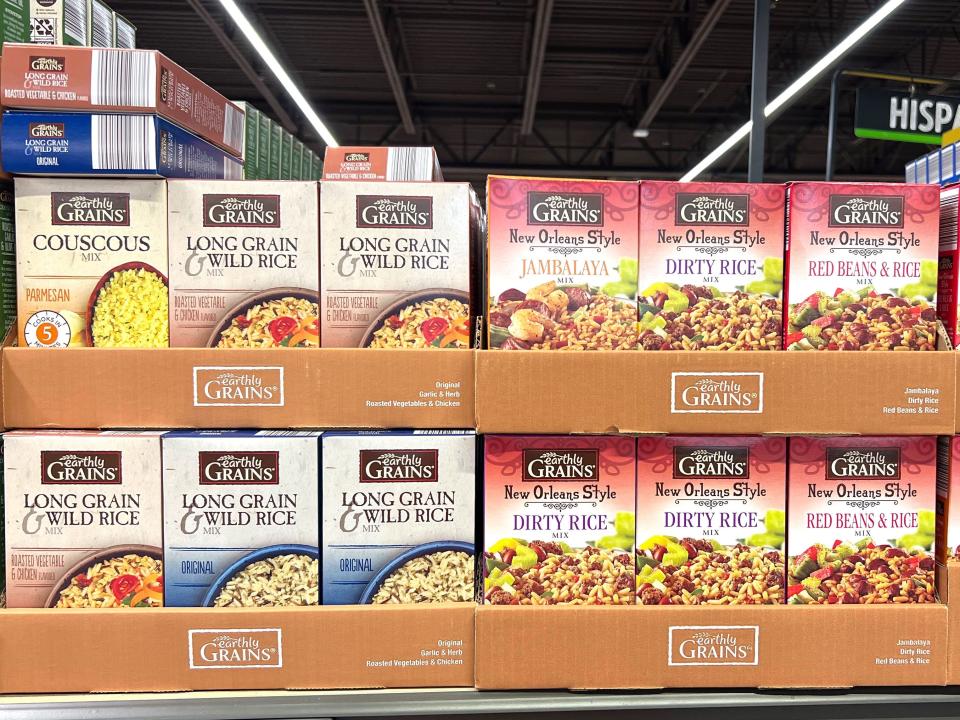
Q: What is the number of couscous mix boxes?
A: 1